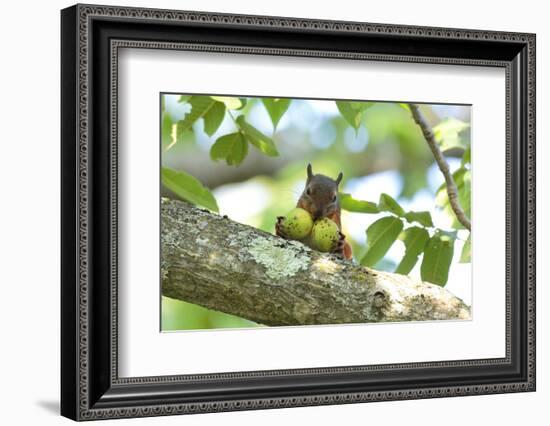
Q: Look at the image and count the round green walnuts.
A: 2